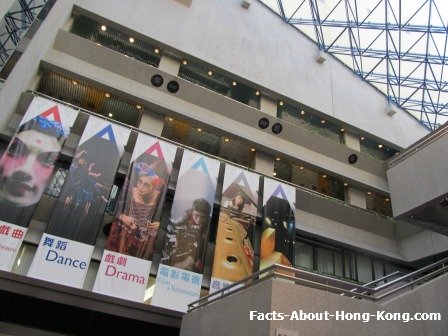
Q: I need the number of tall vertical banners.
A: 6